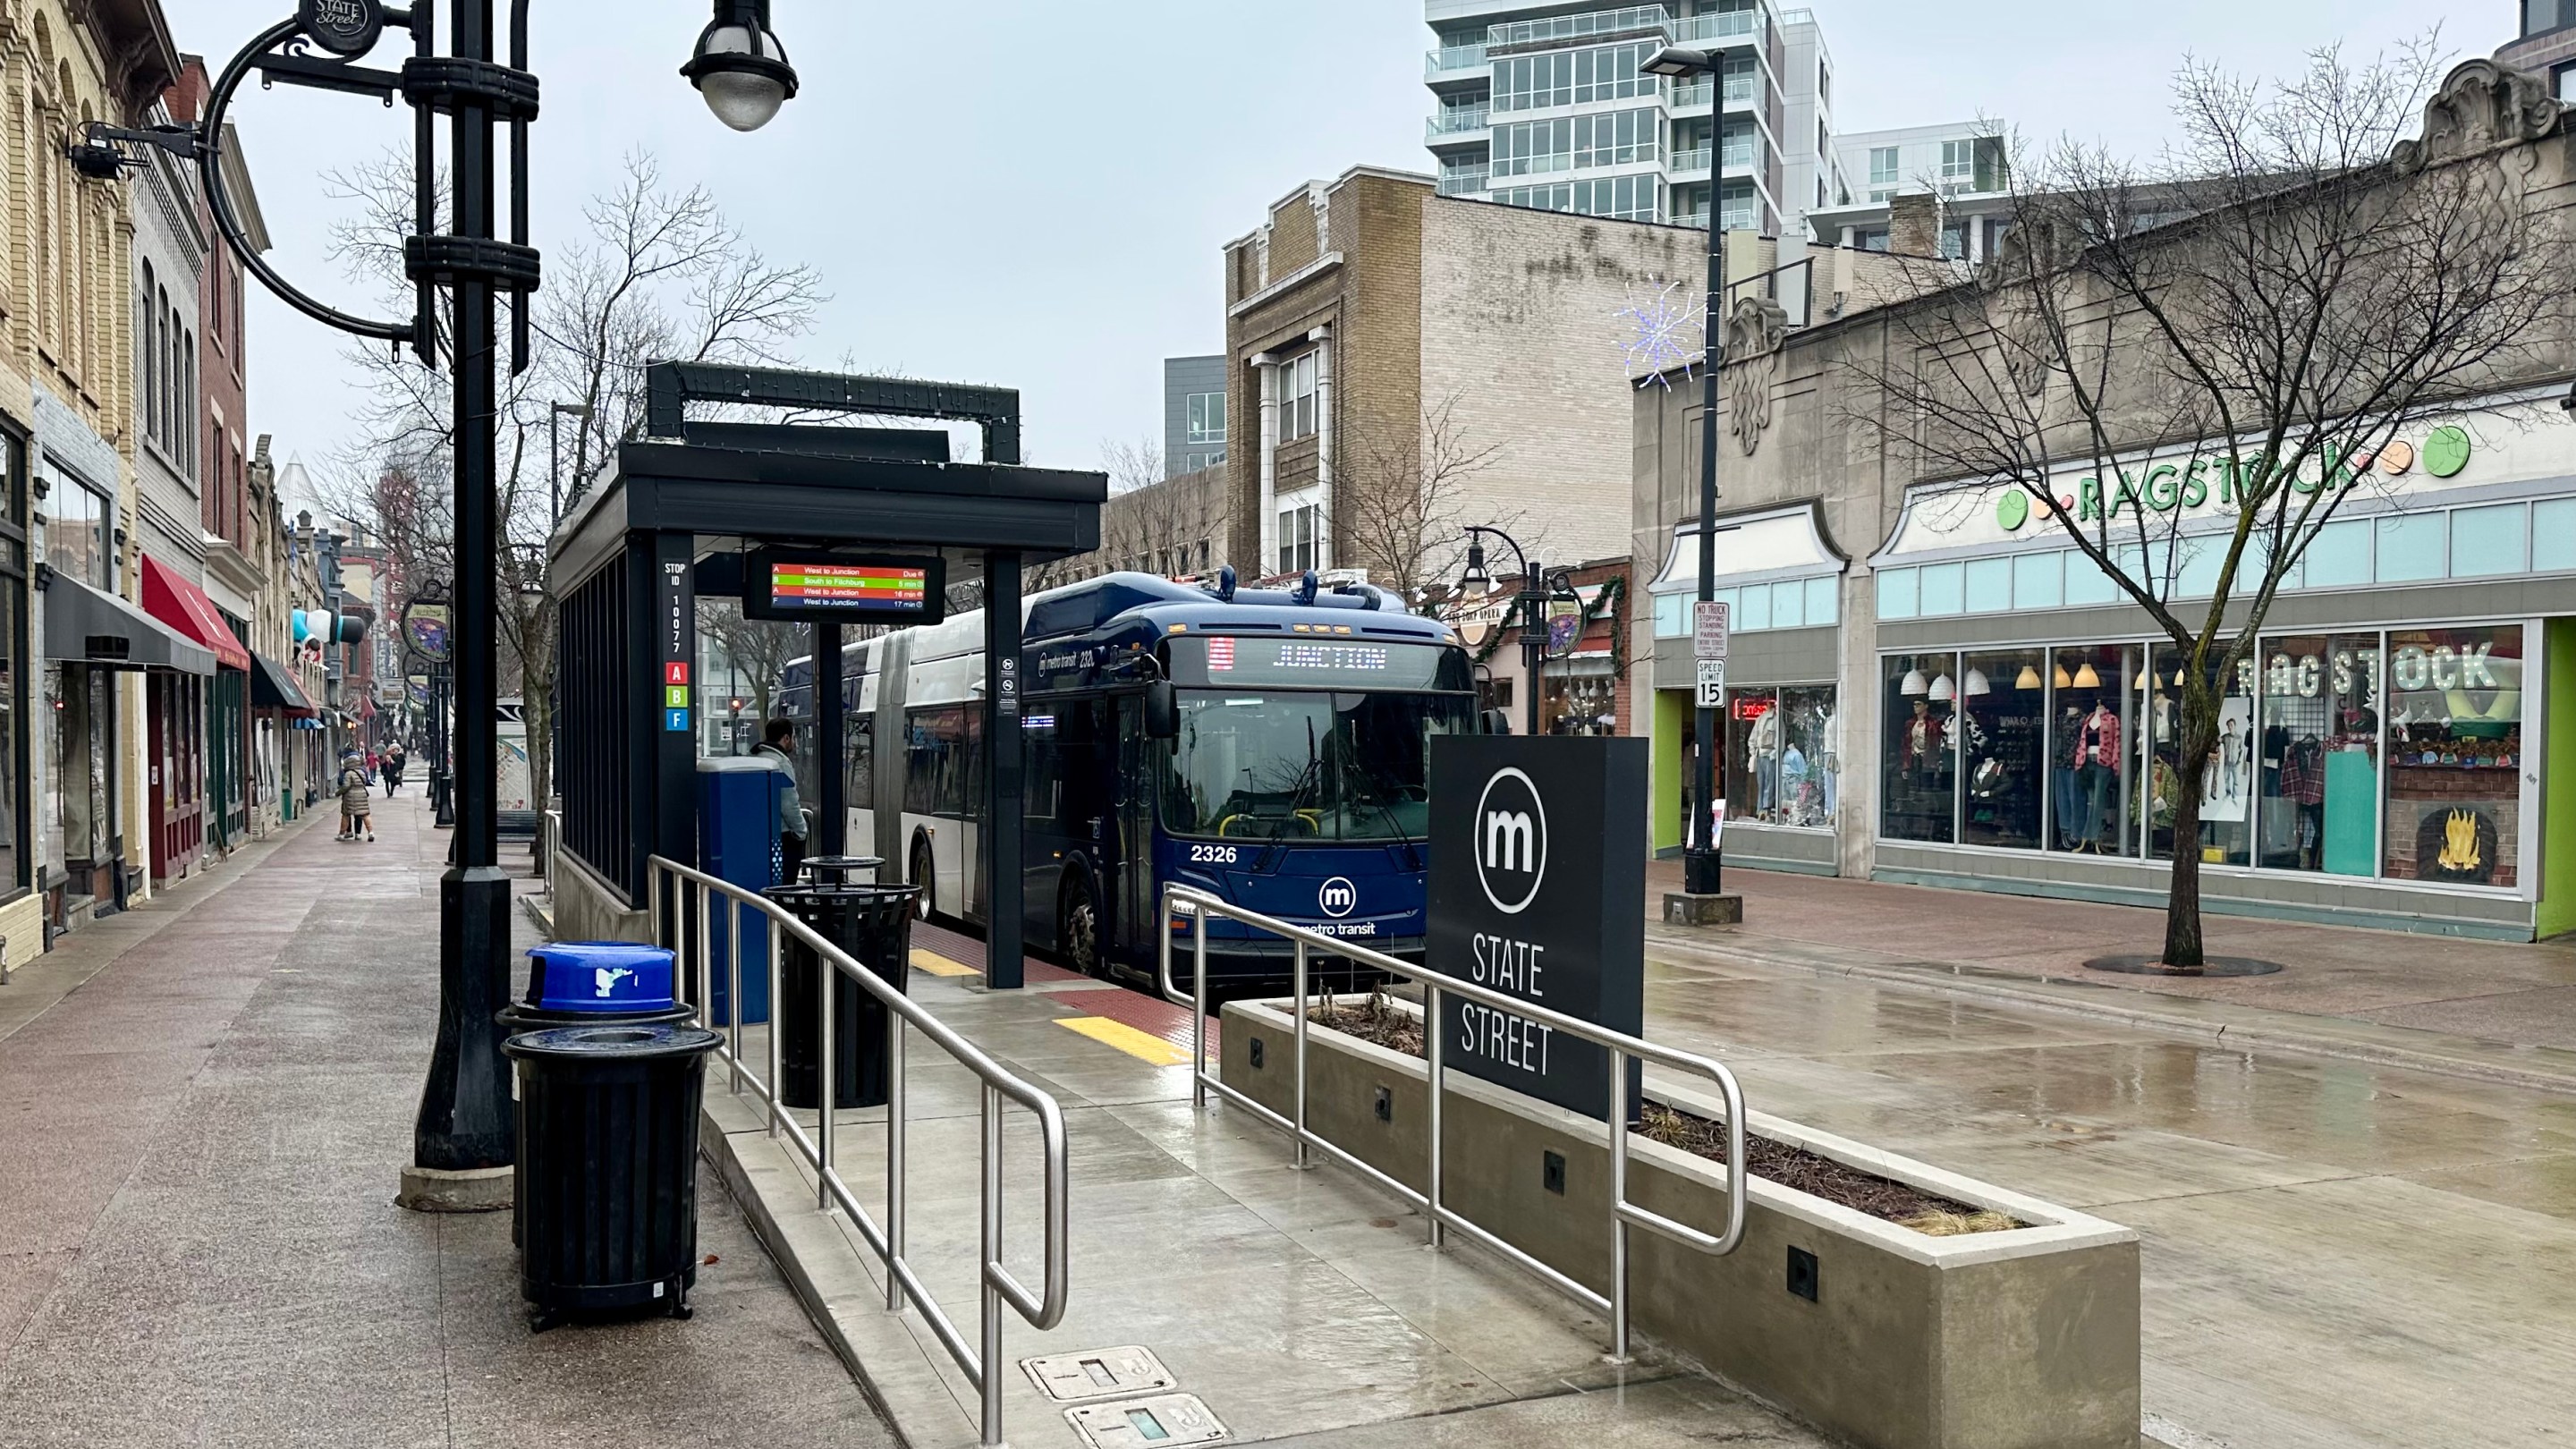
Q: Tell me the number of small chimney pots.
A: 0